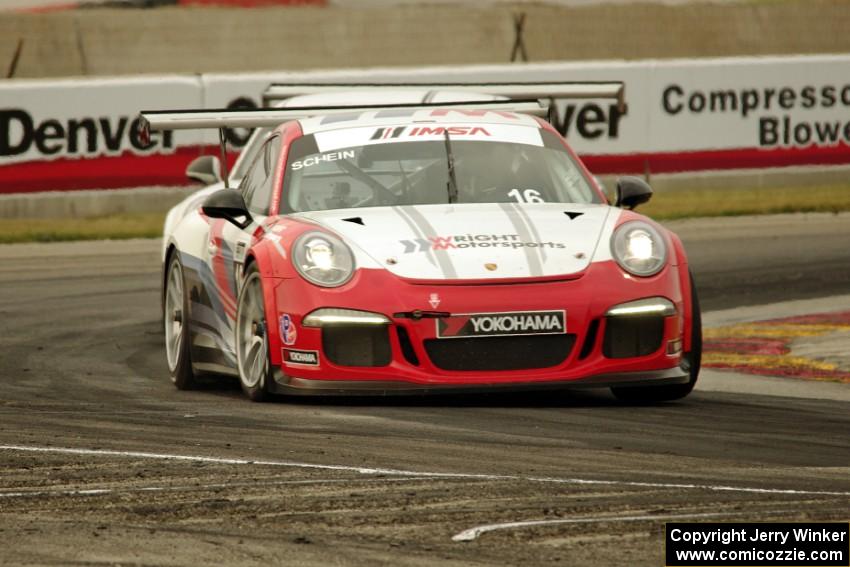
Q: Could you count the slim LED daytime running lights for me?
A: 2